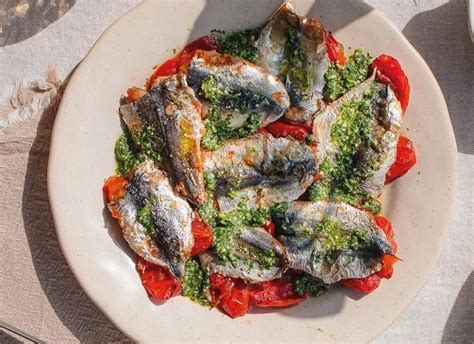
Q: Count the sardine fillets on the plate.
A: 8